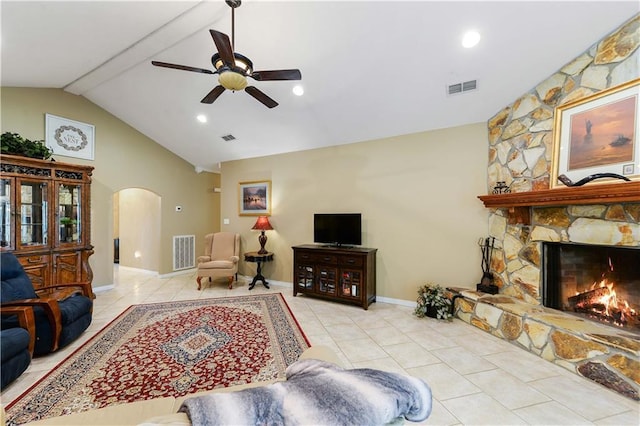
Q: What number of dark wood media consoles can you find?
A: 1